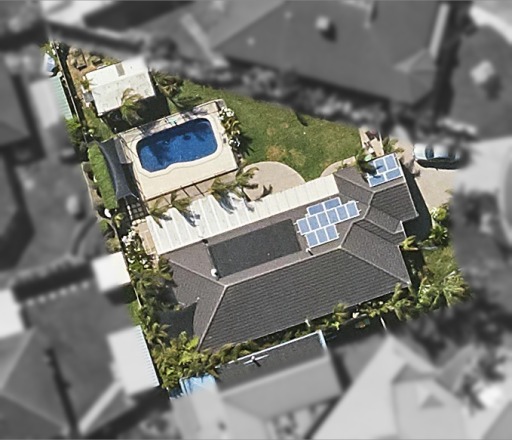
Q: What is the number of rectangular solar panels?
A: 15